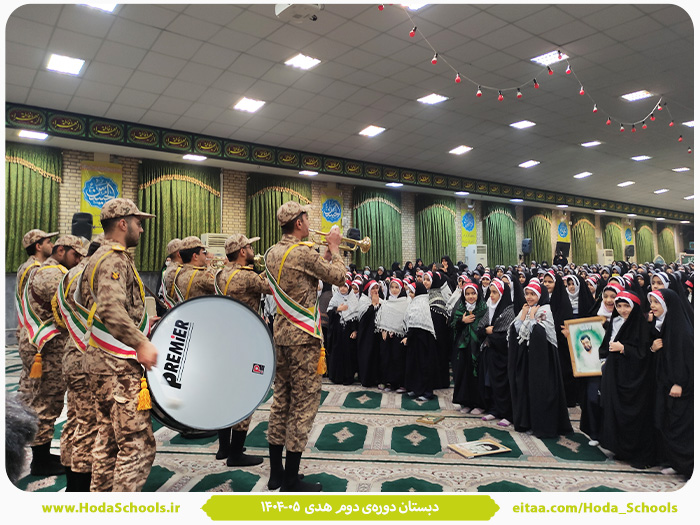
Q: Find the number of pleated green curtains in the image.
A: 11